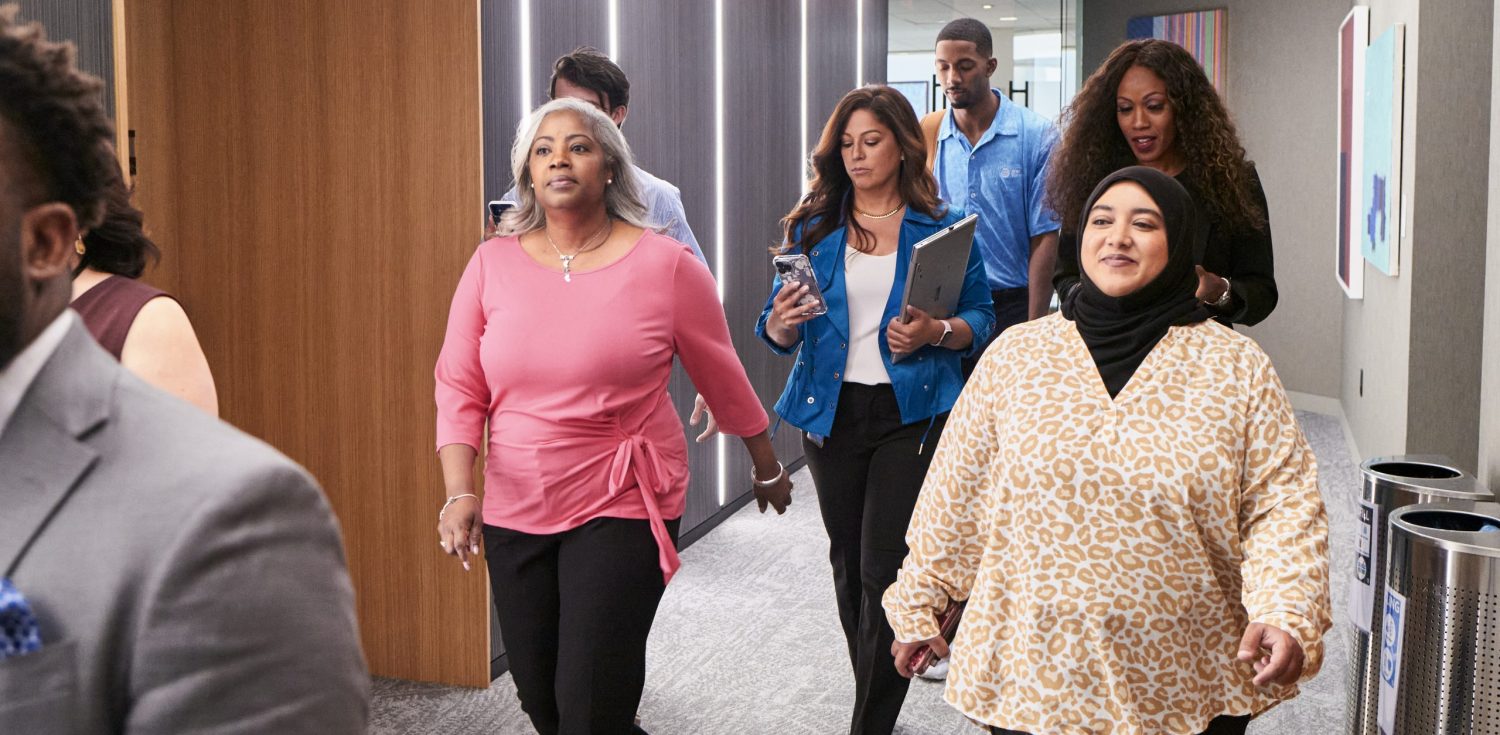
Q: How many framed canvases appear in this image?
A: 3